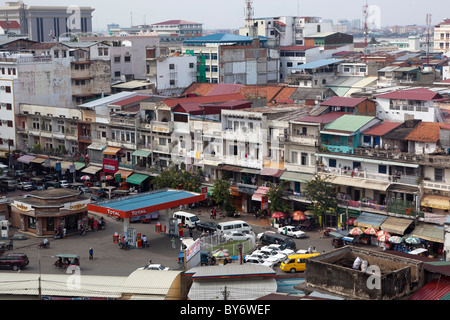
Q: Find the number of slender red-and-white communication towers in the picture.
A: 3